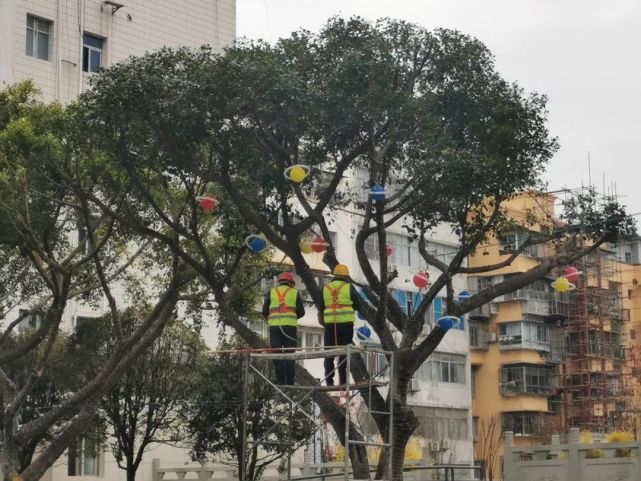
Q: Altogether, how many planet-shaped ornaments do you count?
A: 14